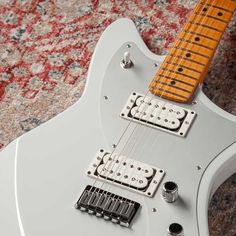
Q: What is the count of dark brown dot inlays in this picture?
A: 6